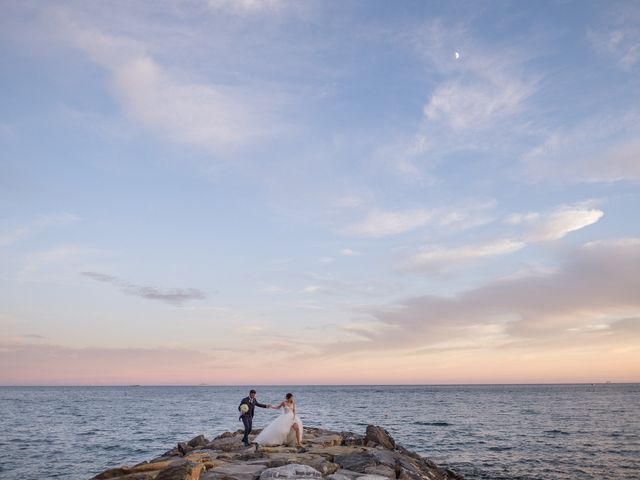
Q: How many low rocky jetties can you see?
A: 1